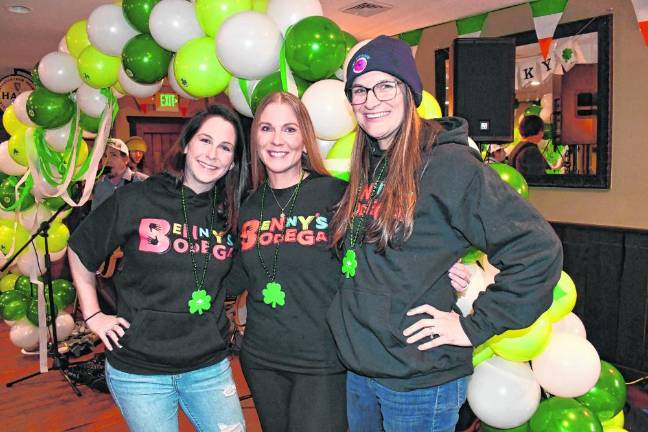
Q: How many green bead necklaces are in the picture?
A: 3